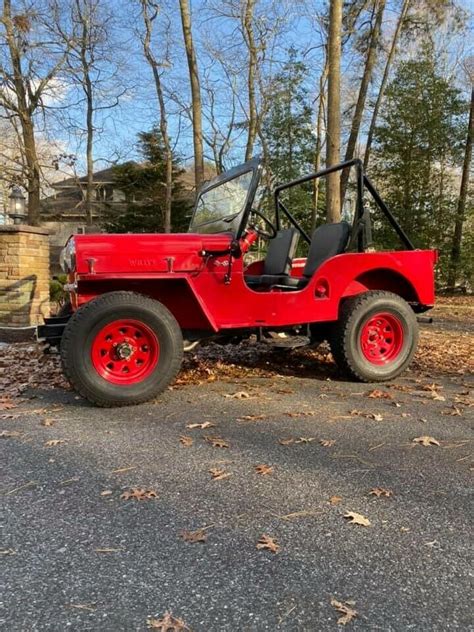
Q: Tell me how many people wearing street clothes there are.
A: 0